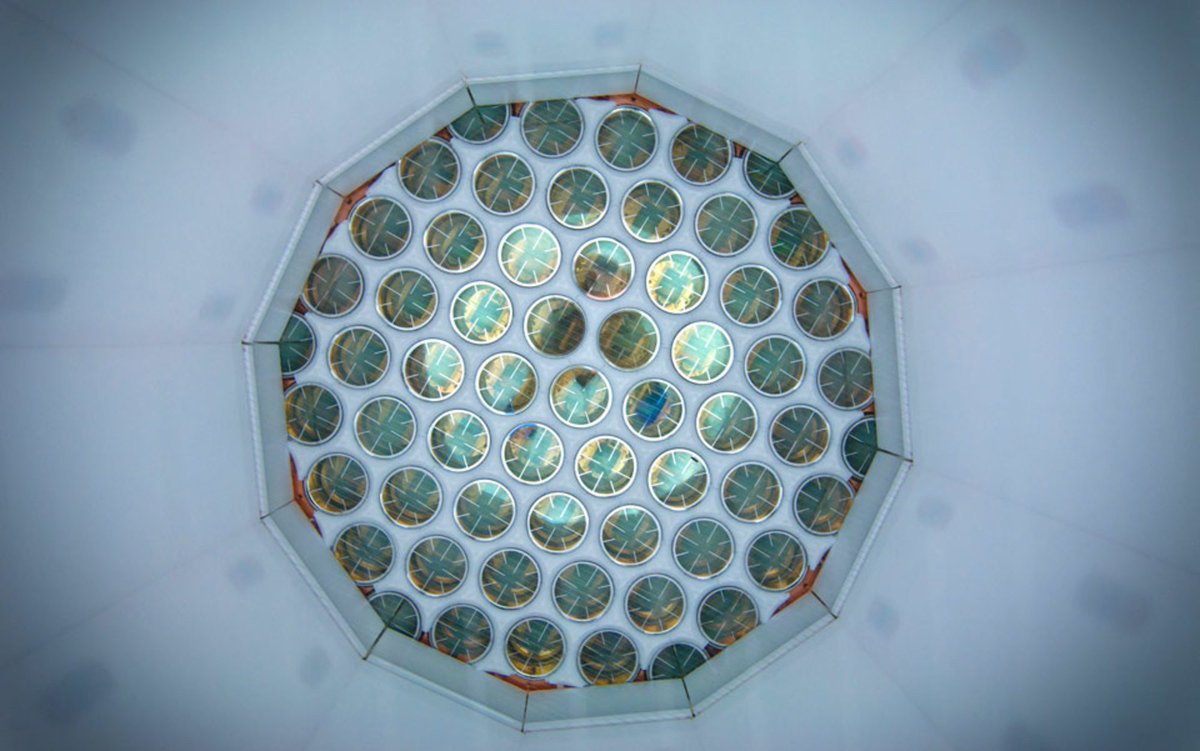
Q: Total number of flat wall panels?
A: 12